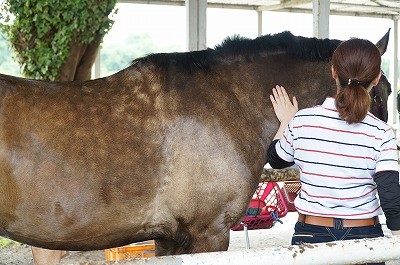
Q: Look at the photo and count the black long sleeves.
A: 2